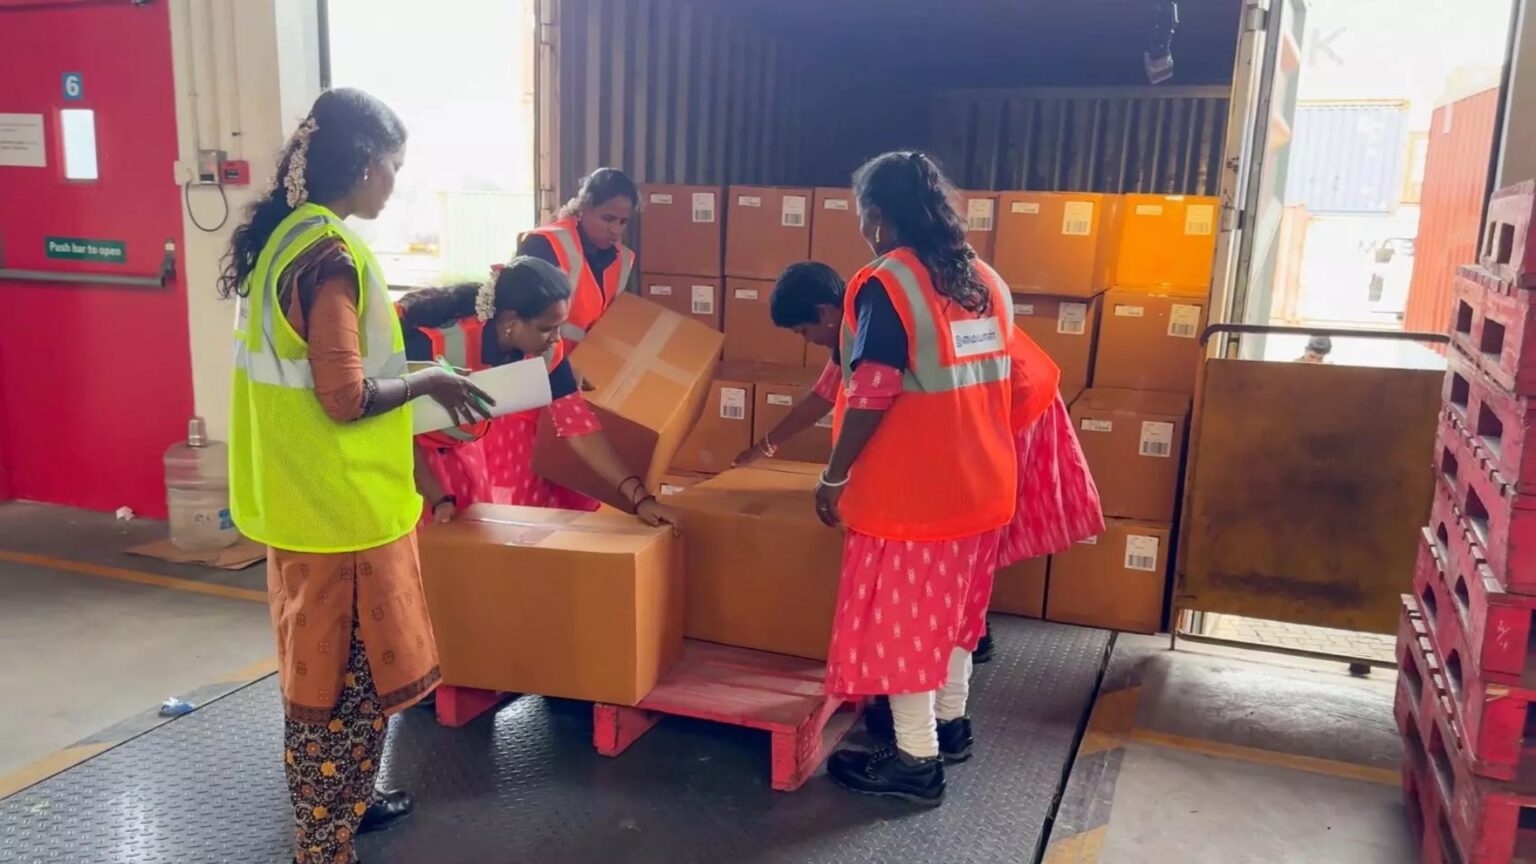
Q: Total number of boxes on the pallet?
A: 2